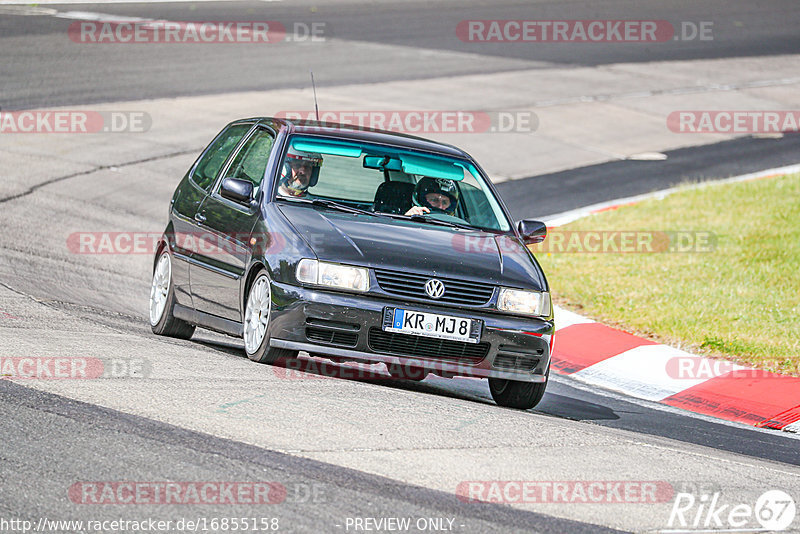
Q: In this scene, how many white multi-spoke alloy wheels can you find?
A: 2